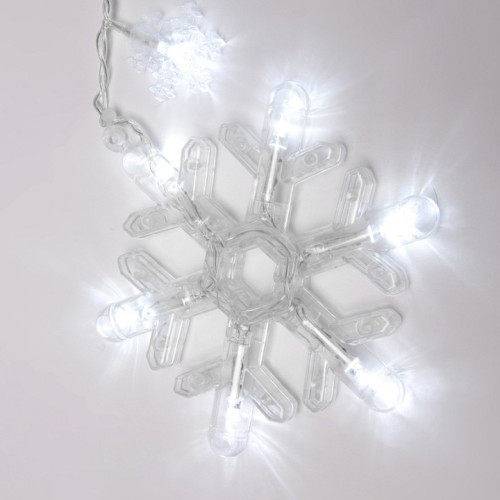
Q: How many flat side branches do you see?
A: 12